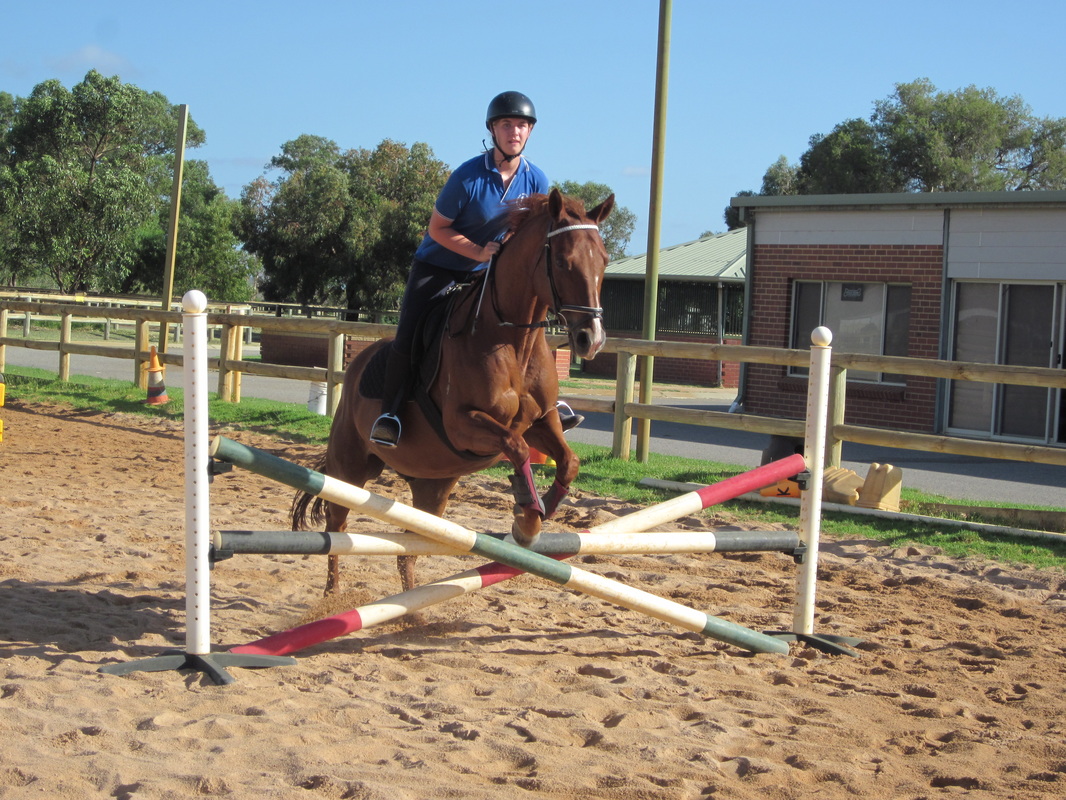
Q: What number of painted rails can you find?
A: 3